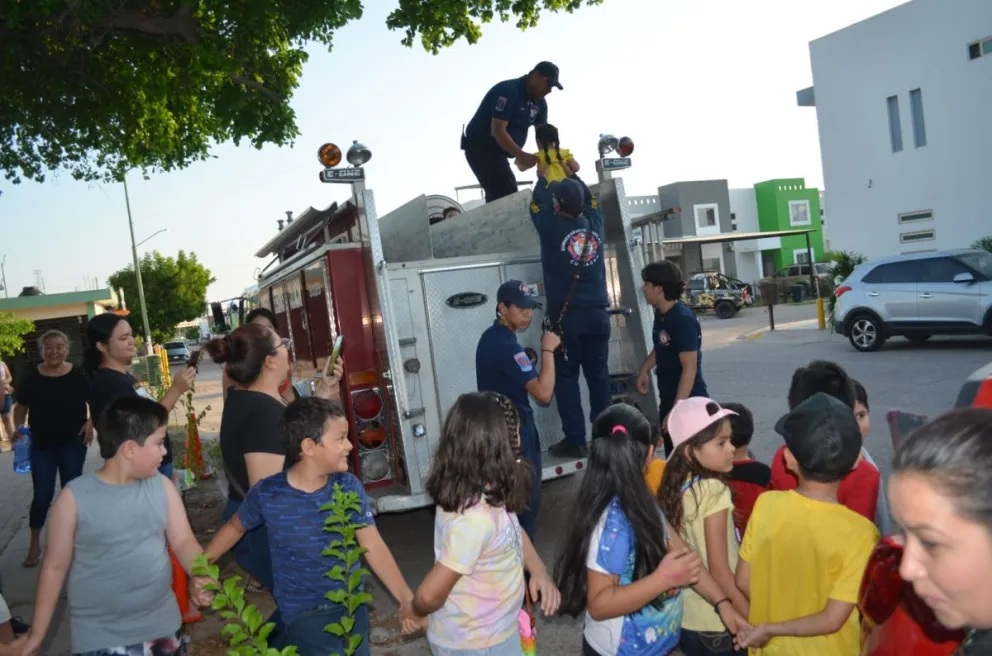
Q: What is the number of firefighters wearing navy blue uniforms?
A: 4